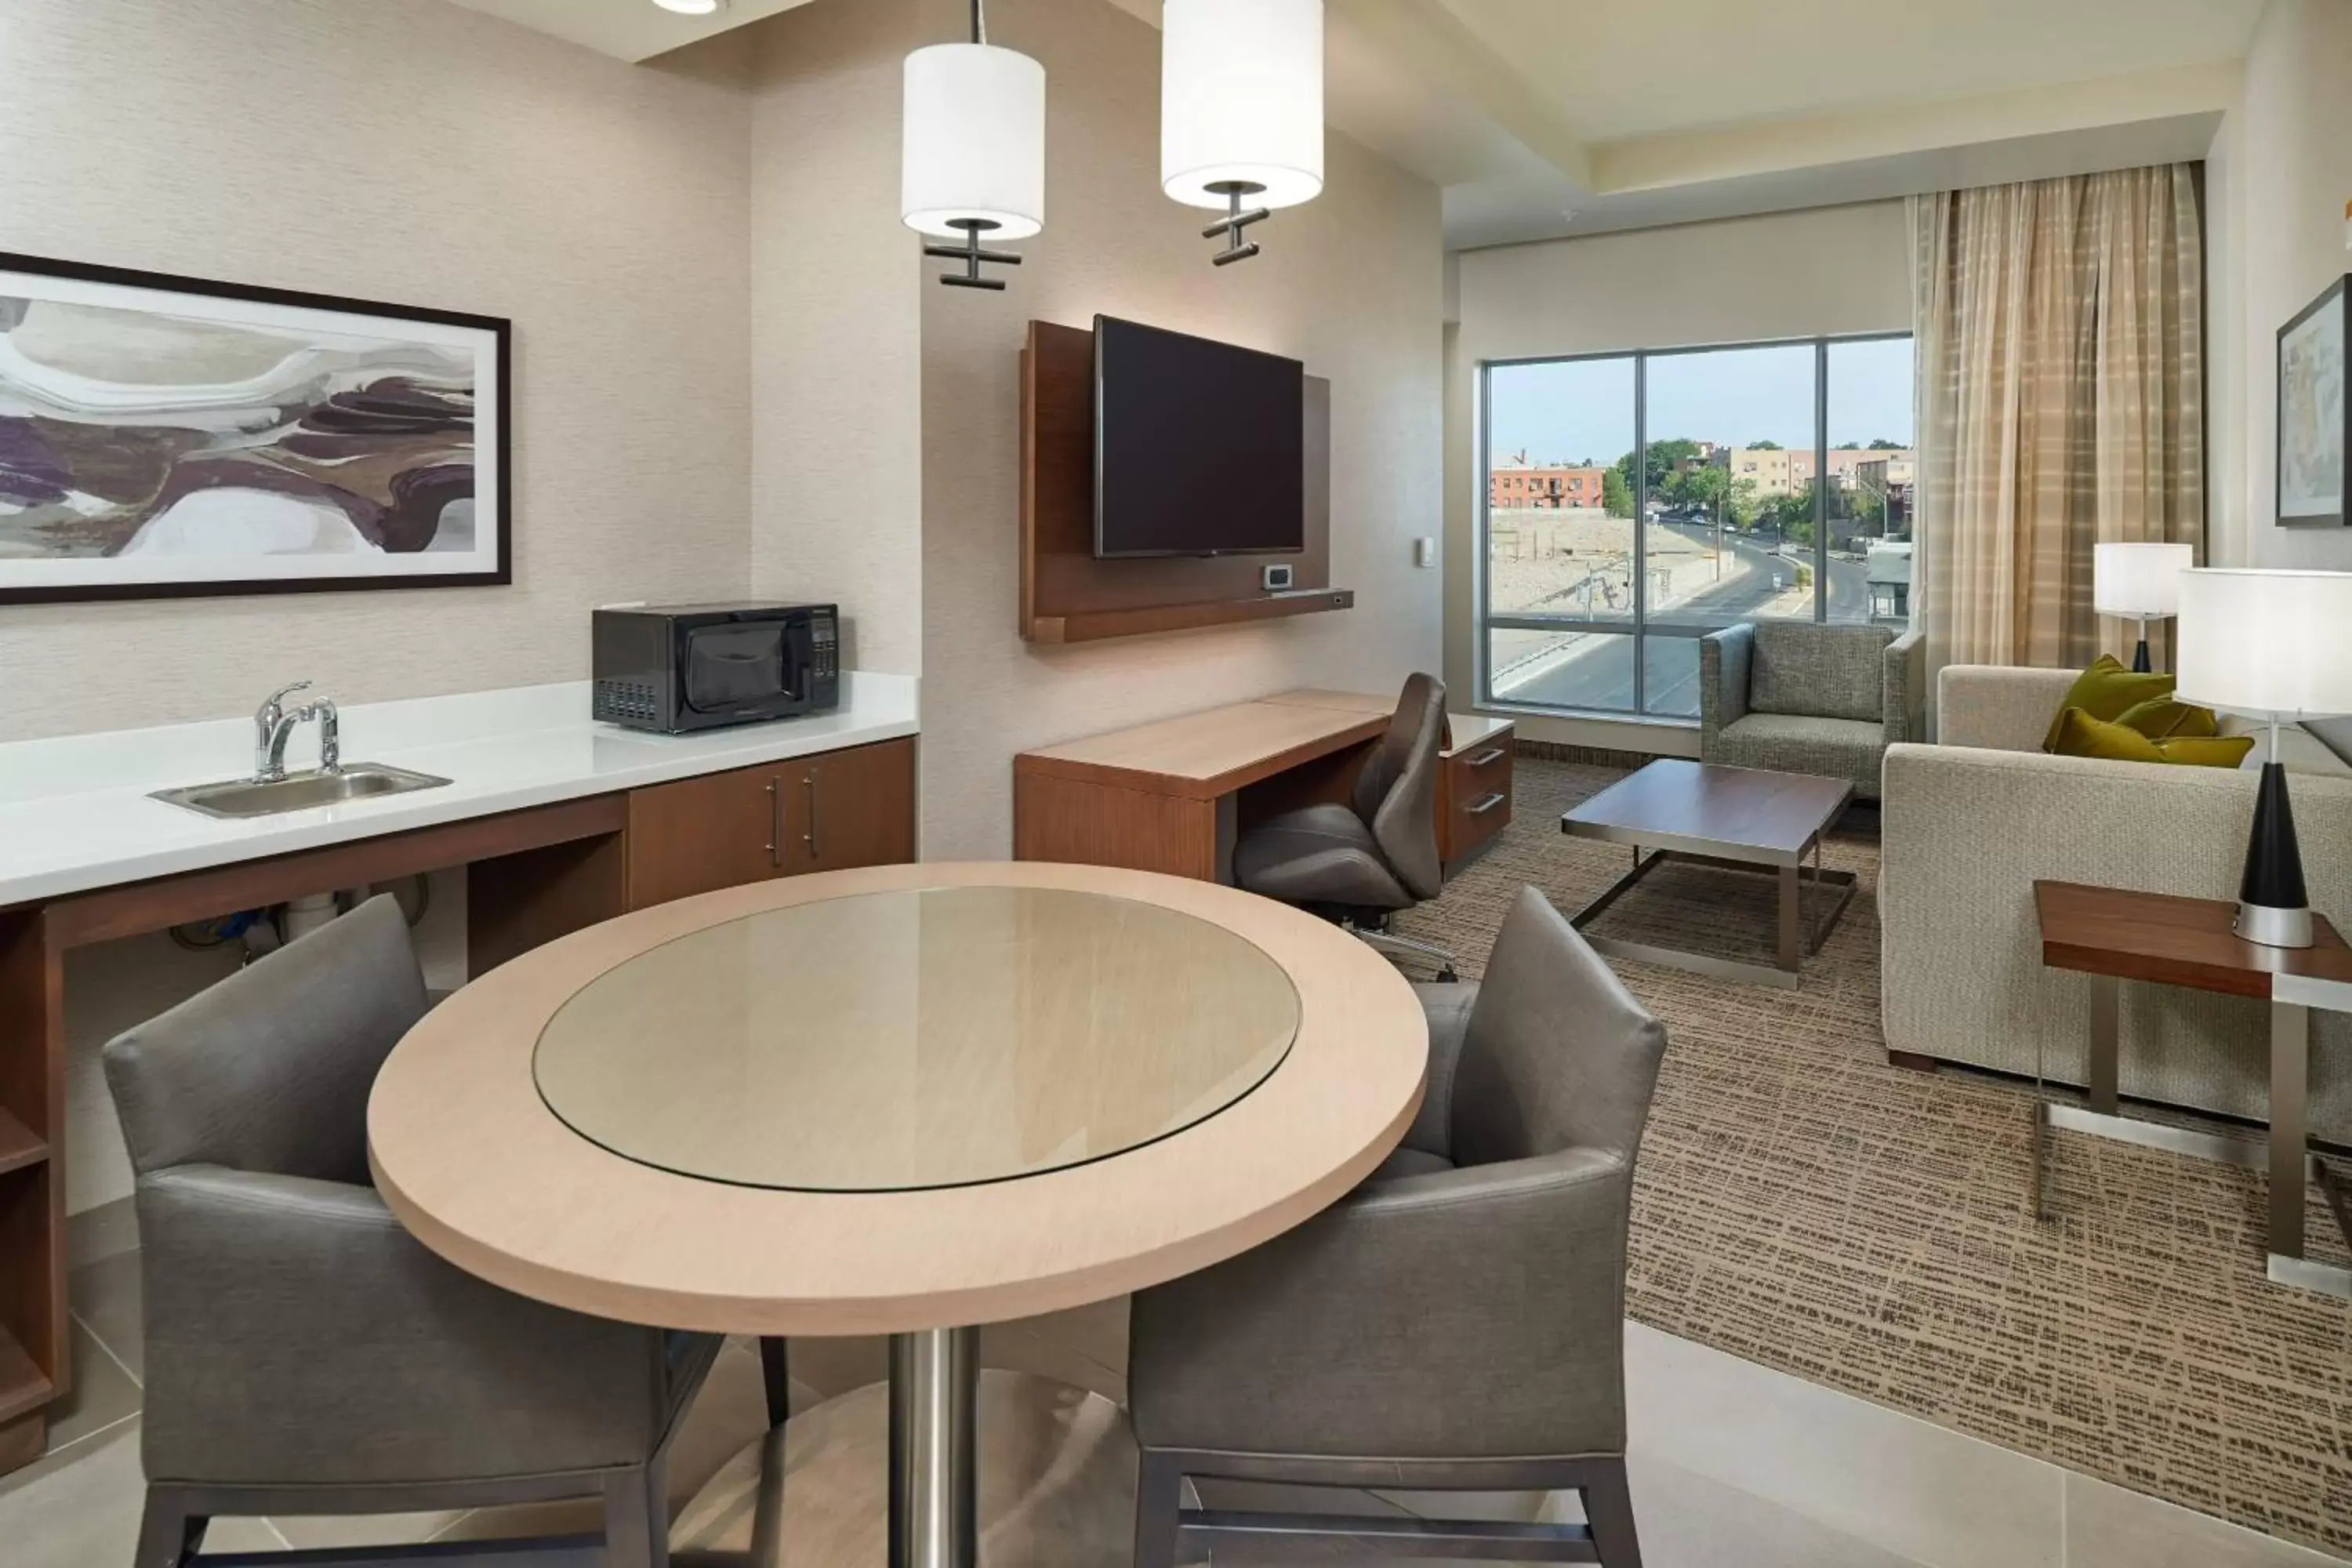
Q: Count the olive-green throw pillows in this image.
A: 3